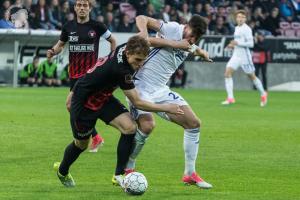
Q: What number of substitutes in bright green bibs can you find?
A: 3